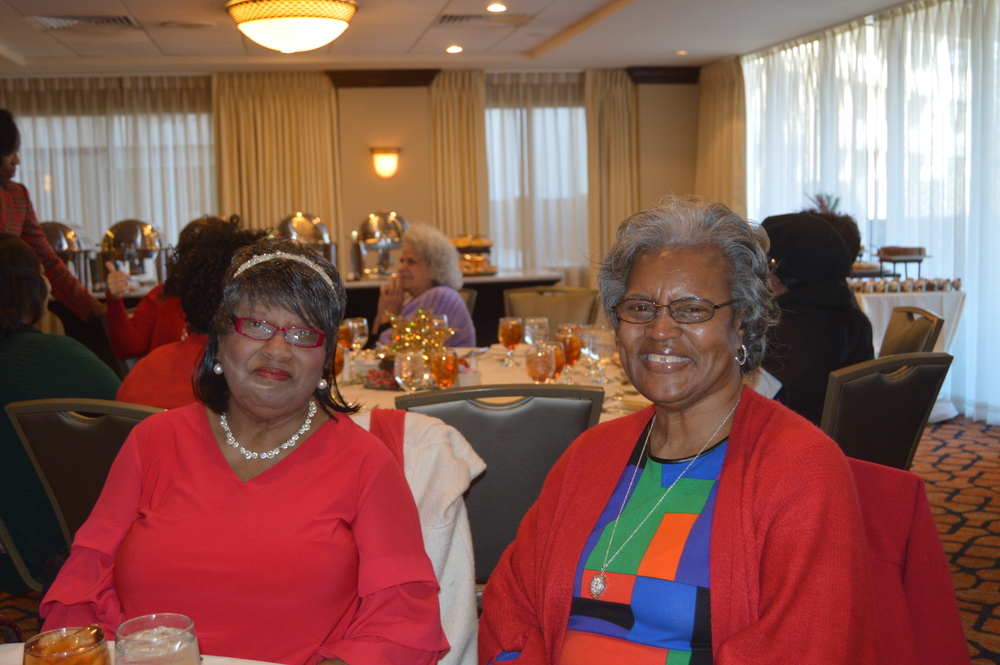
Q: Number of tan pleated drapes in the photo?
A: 4